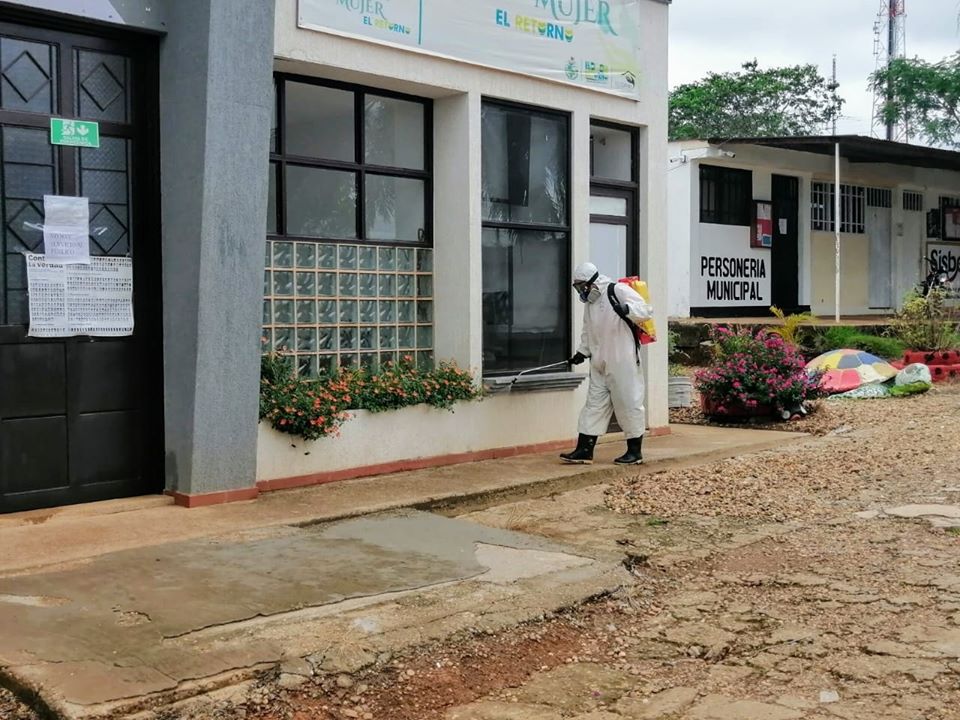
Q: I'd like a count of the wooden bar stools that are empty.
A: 0